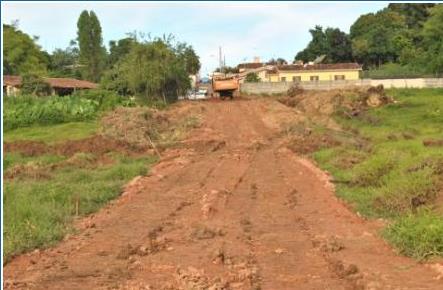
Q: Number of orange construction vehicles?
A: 1